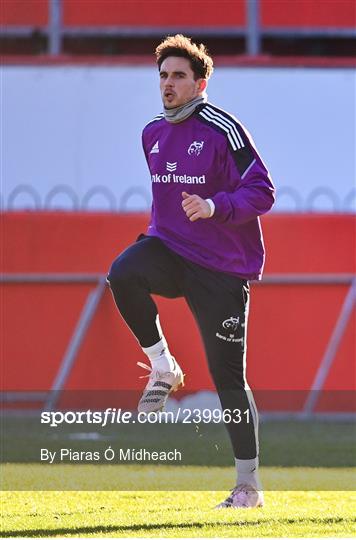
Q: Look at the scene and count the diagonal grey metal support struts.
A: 2